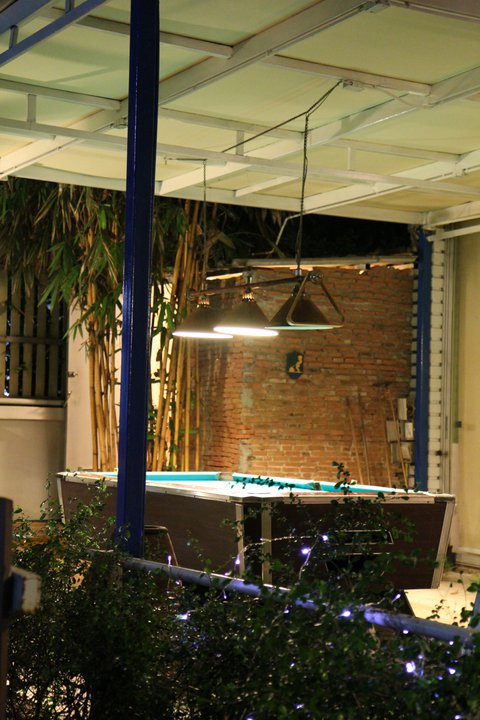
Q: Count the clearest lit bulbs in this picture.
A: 2